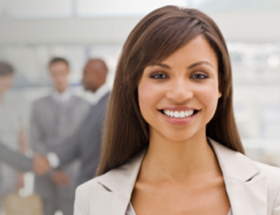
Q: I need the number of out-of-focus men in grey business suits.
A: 2